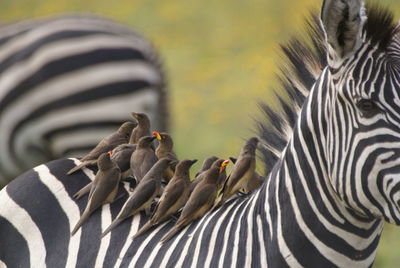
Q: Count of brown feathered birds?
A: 12